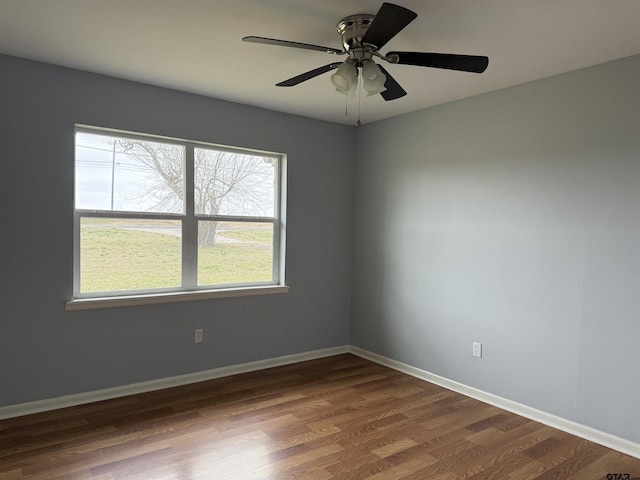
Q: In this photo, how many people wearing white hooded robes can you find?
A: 0